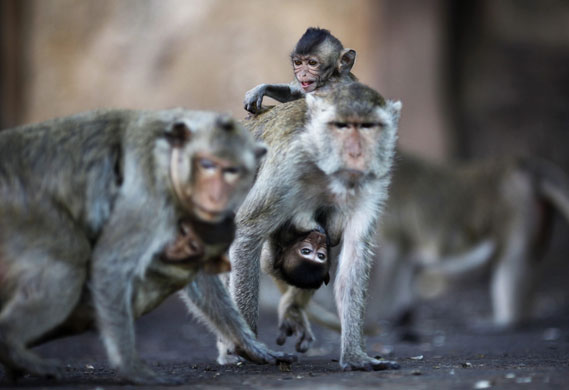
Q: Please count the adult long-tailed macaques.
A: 3